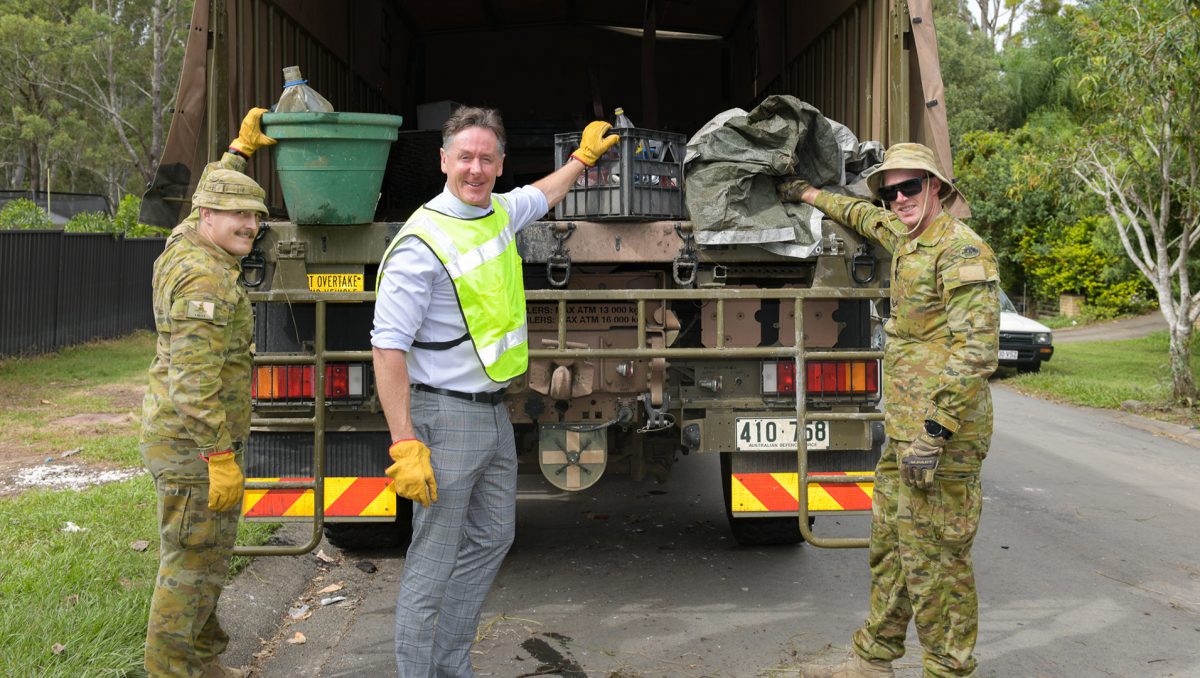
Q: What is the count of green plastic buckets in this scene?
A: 1